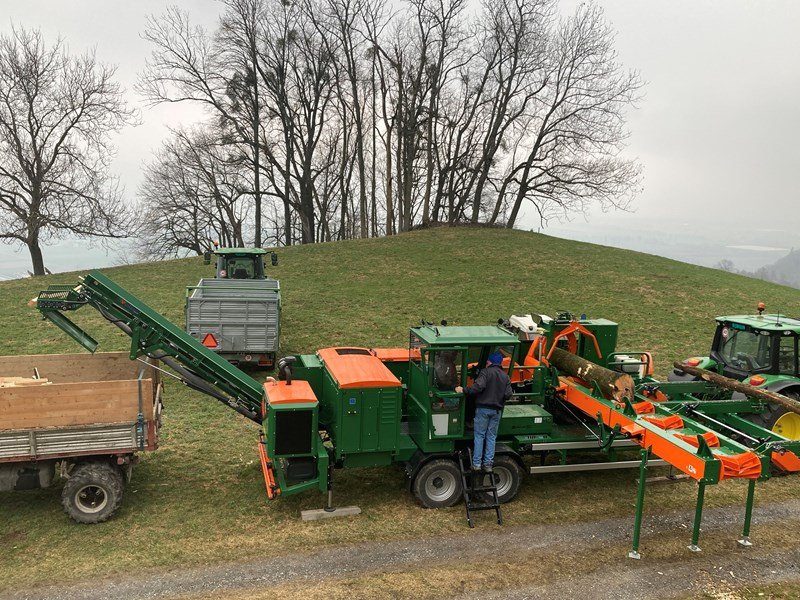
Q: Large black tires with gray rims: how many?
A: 3